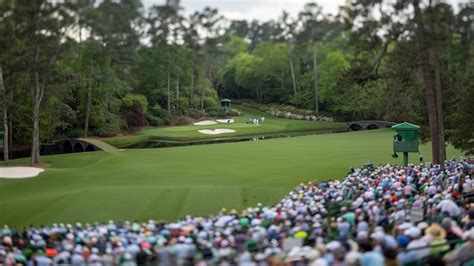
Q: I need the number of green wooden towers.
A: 2